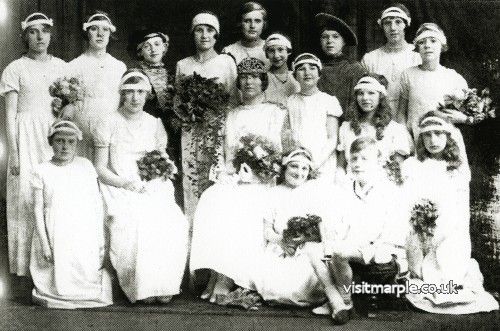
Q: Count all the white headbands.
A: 12